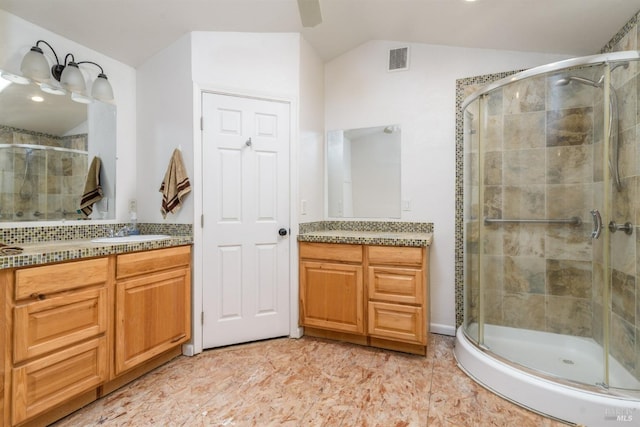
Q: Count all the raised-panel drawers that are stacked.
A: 4